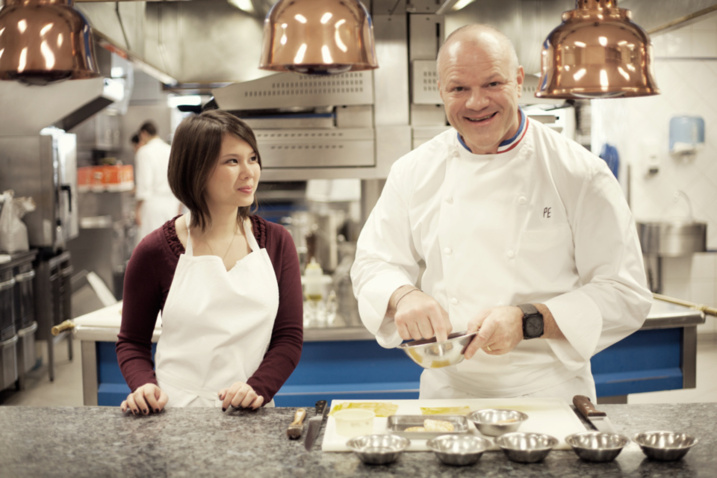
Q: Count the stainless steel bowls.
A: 7